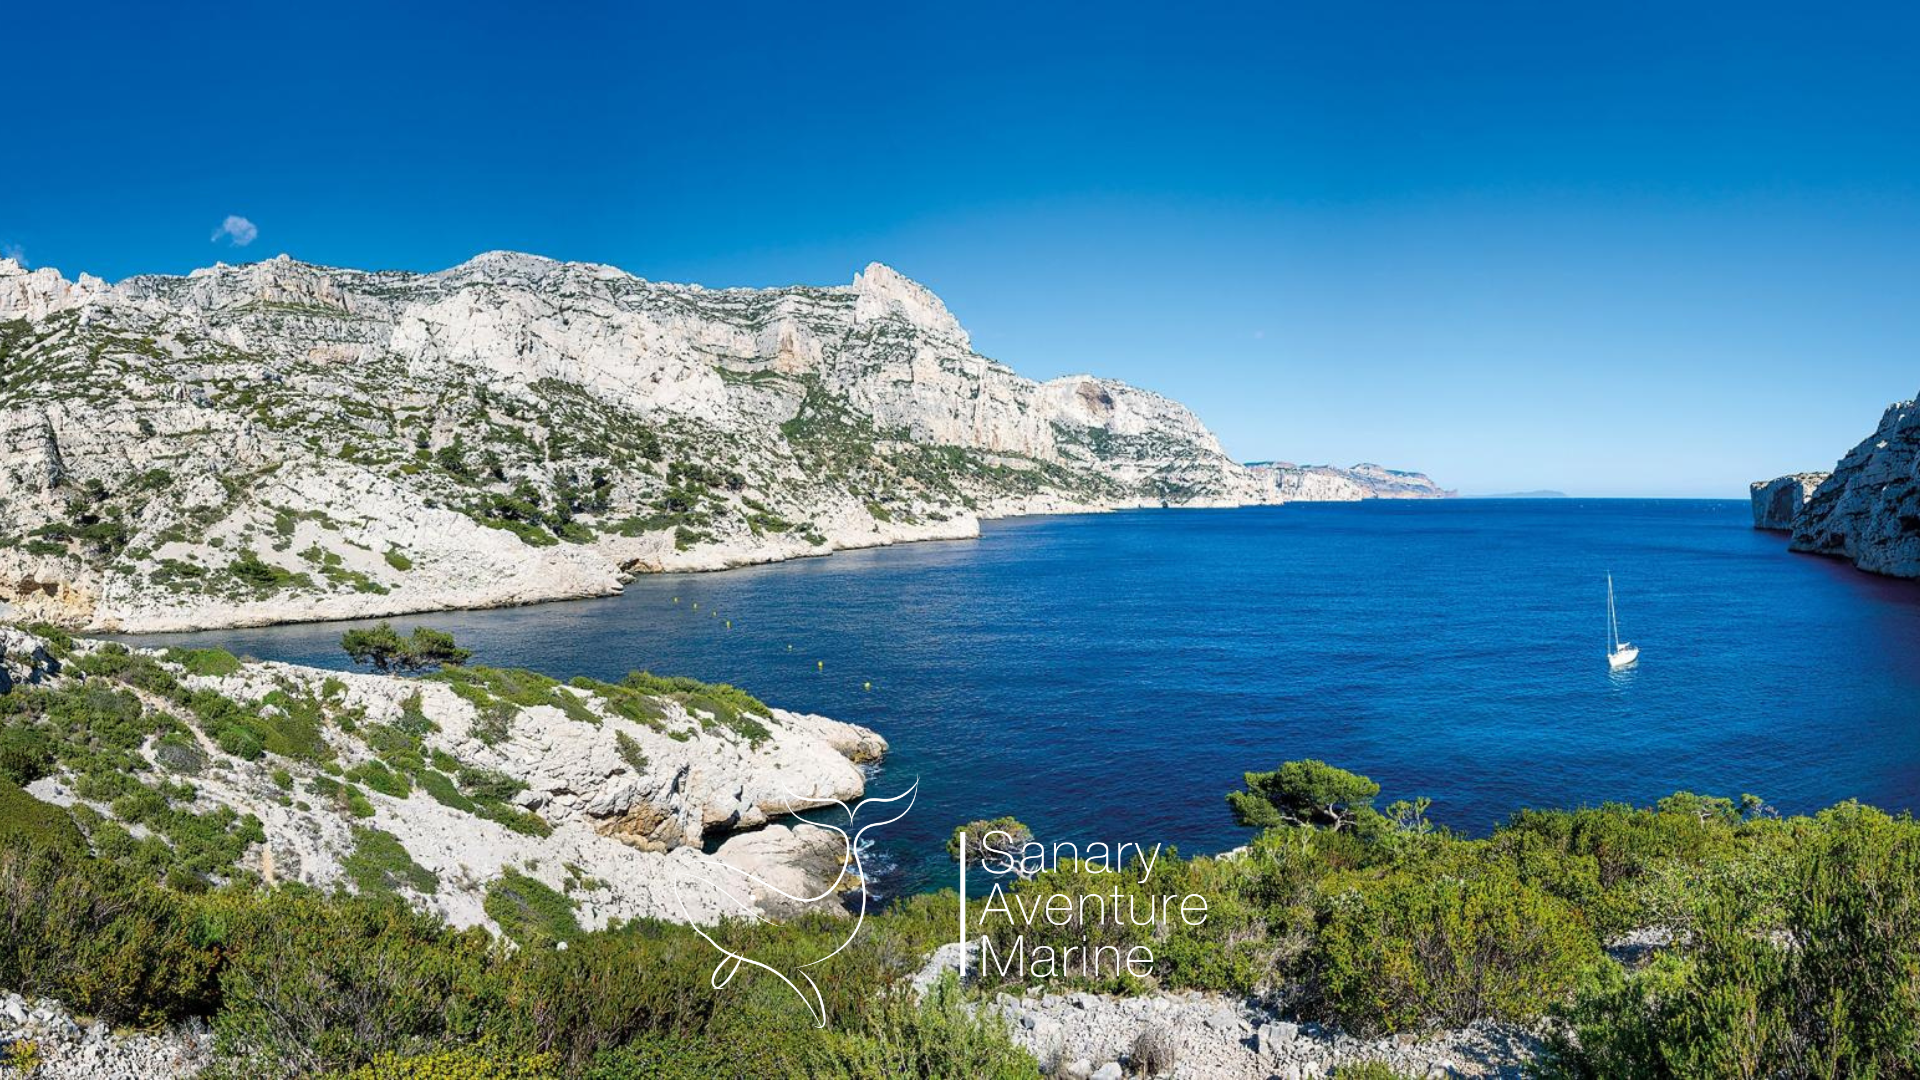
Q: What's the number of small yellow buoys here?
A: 7